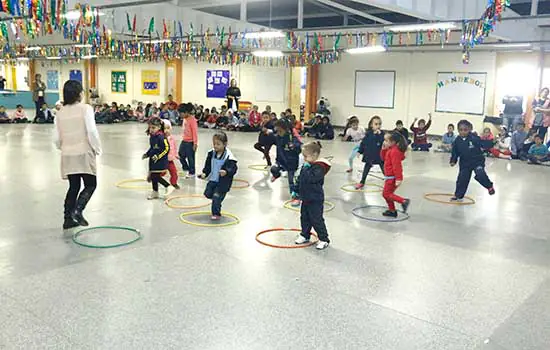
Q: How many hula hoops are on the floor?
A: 11